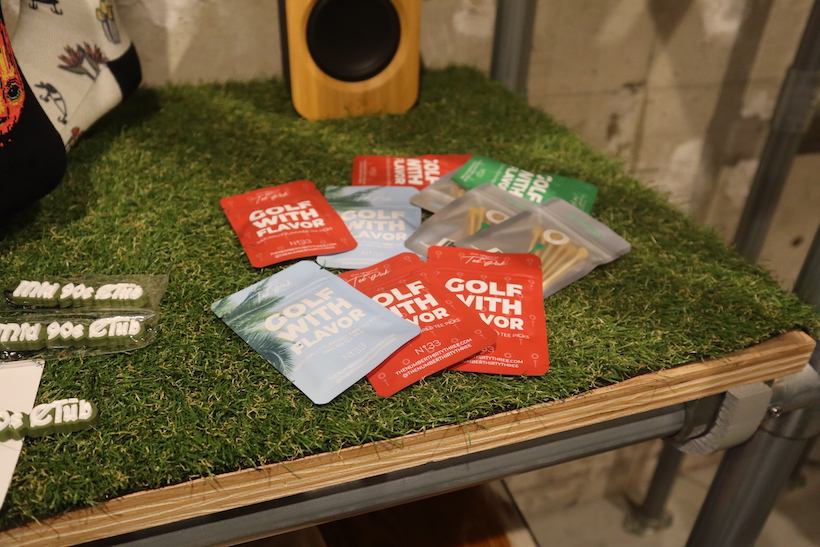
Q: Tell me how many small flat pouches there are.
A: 10